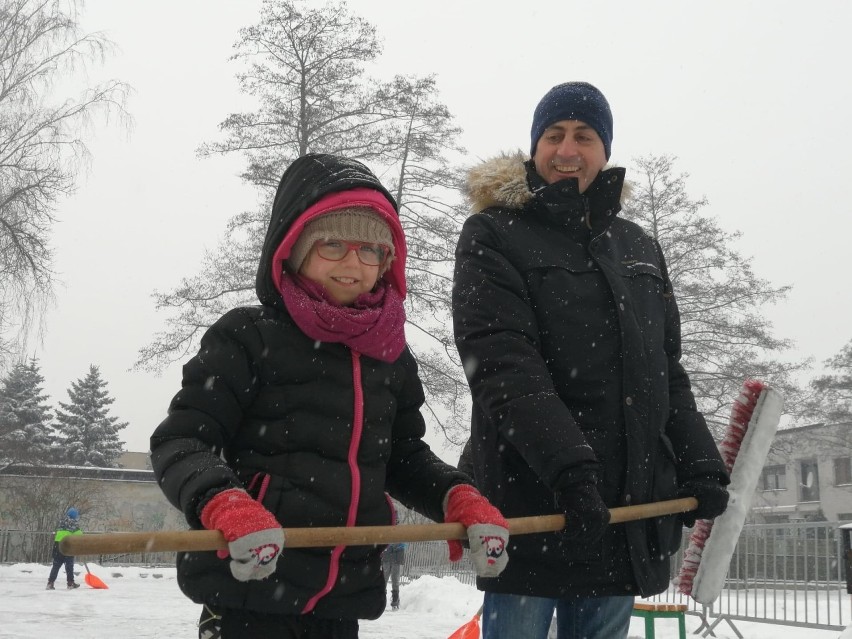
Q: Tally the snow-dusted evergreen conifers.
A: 2